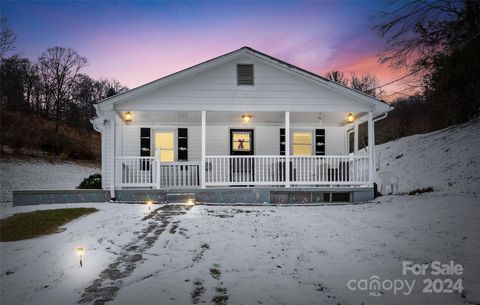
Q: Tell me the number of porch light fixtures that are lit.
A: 3